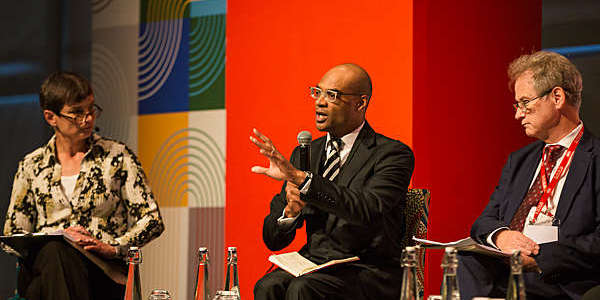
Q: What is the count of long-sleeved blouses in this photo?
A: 1